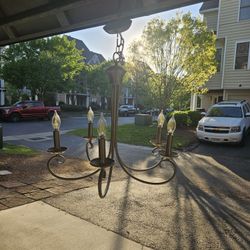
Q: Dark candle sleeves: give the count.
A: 5